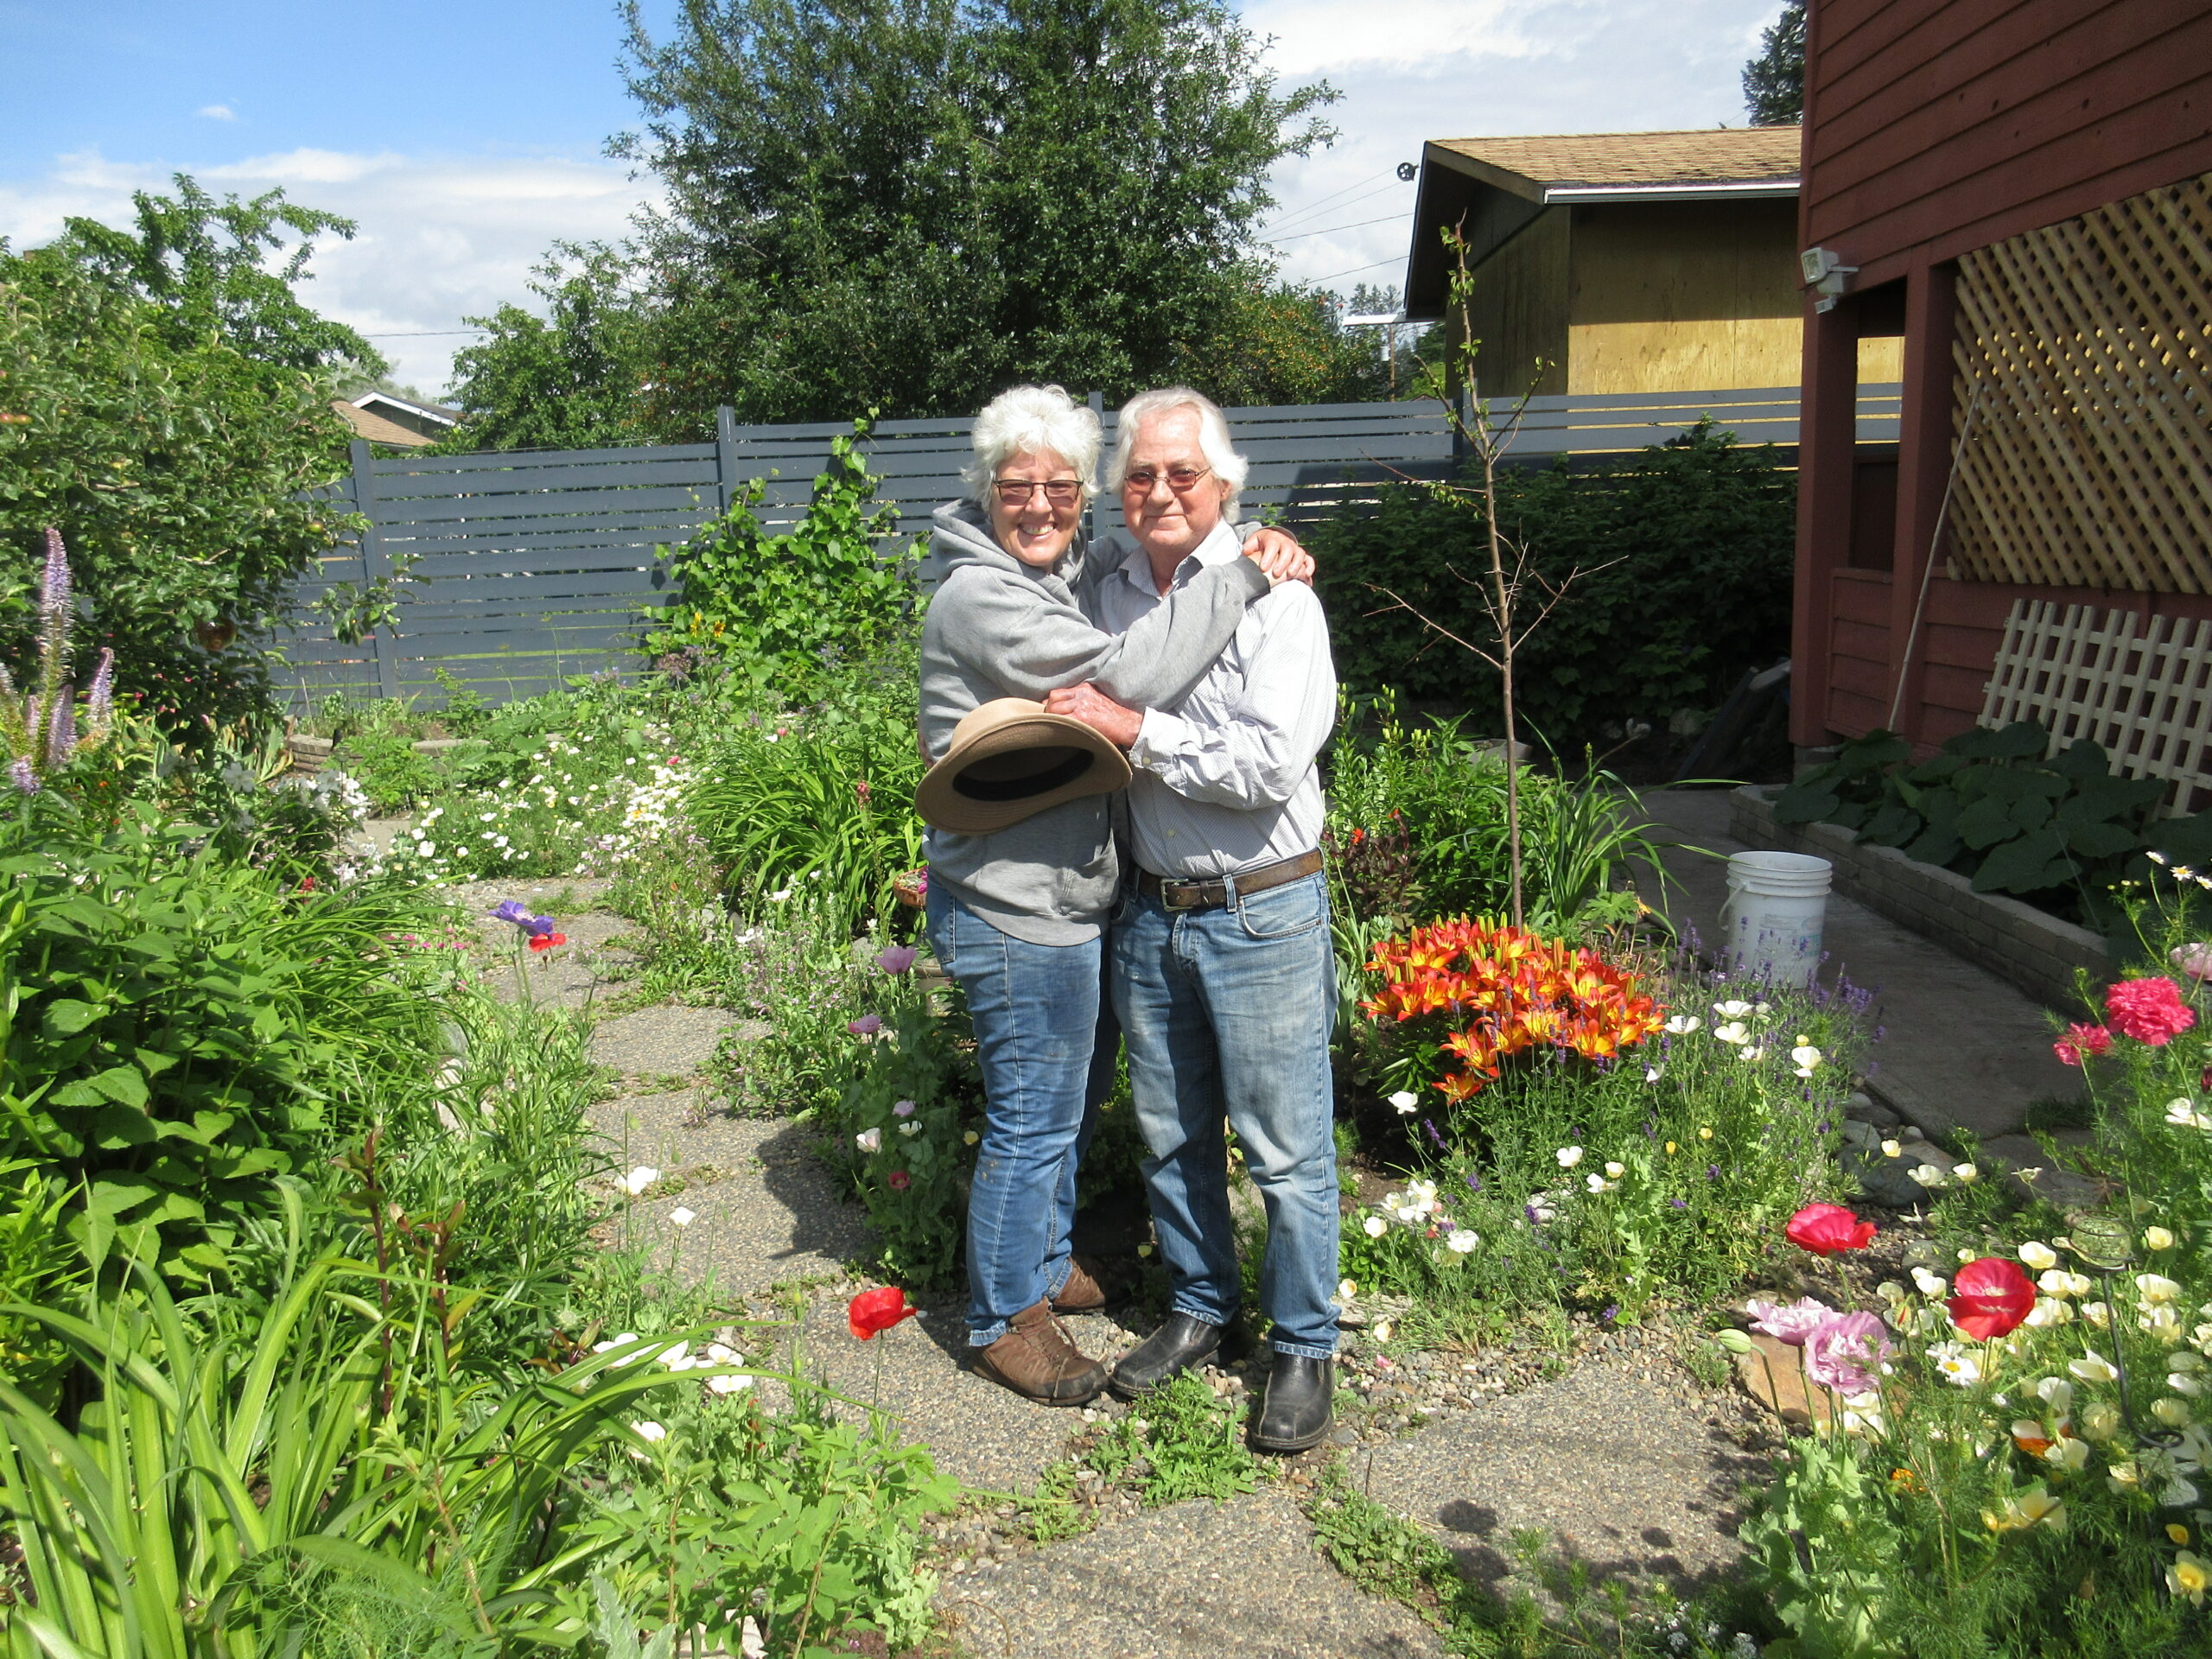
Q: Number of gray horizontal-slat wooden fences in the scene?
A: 1